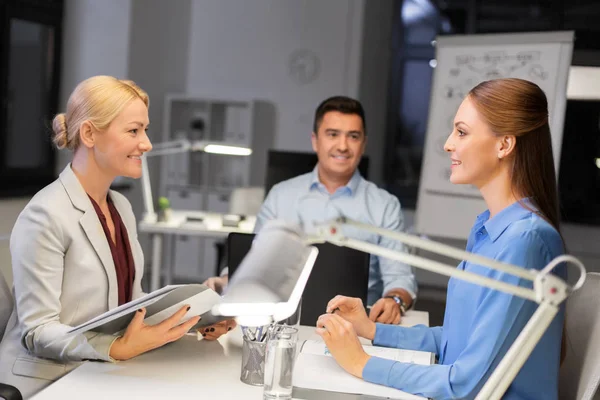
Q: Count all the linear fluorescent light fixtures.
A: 2